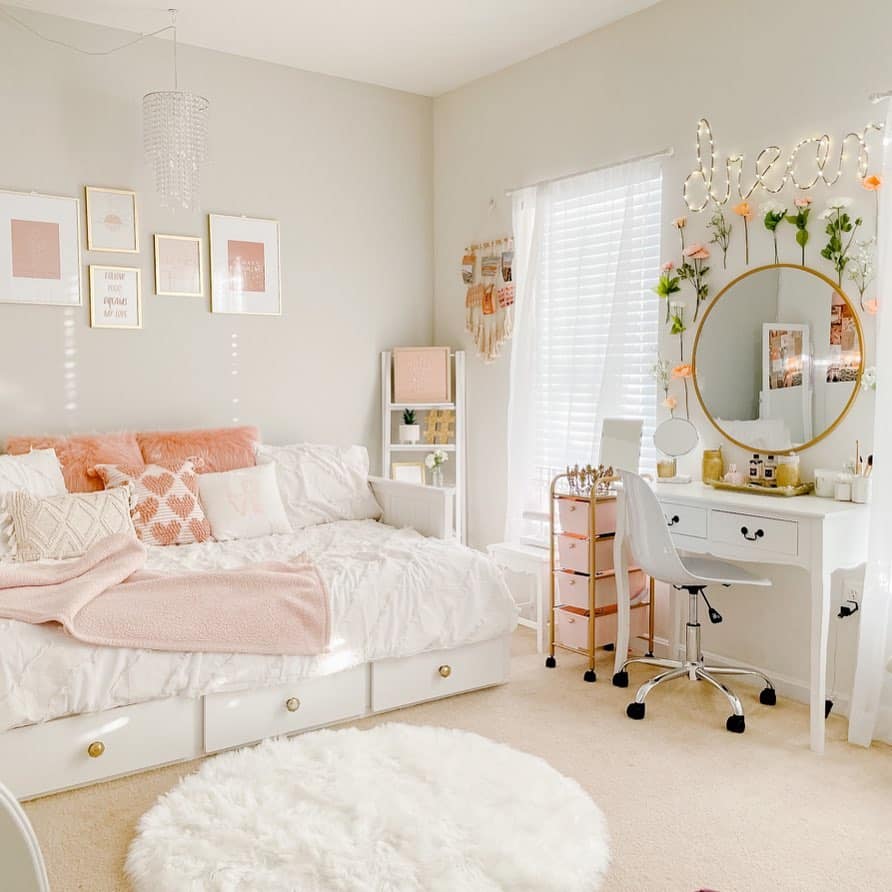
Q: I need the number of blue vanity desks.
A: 0